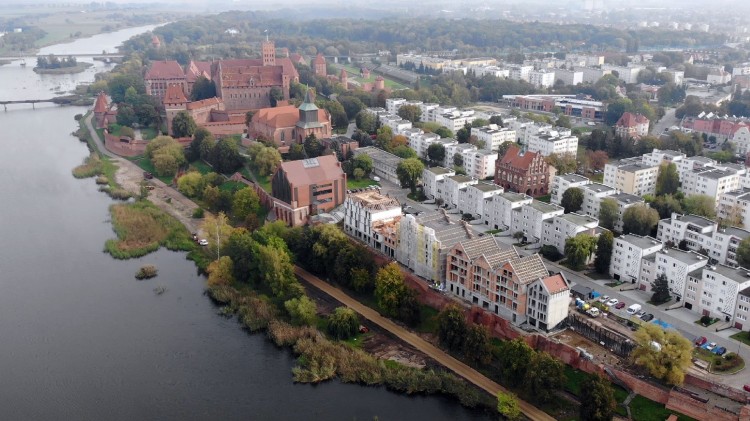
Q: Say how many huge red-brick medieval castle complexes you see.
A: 1